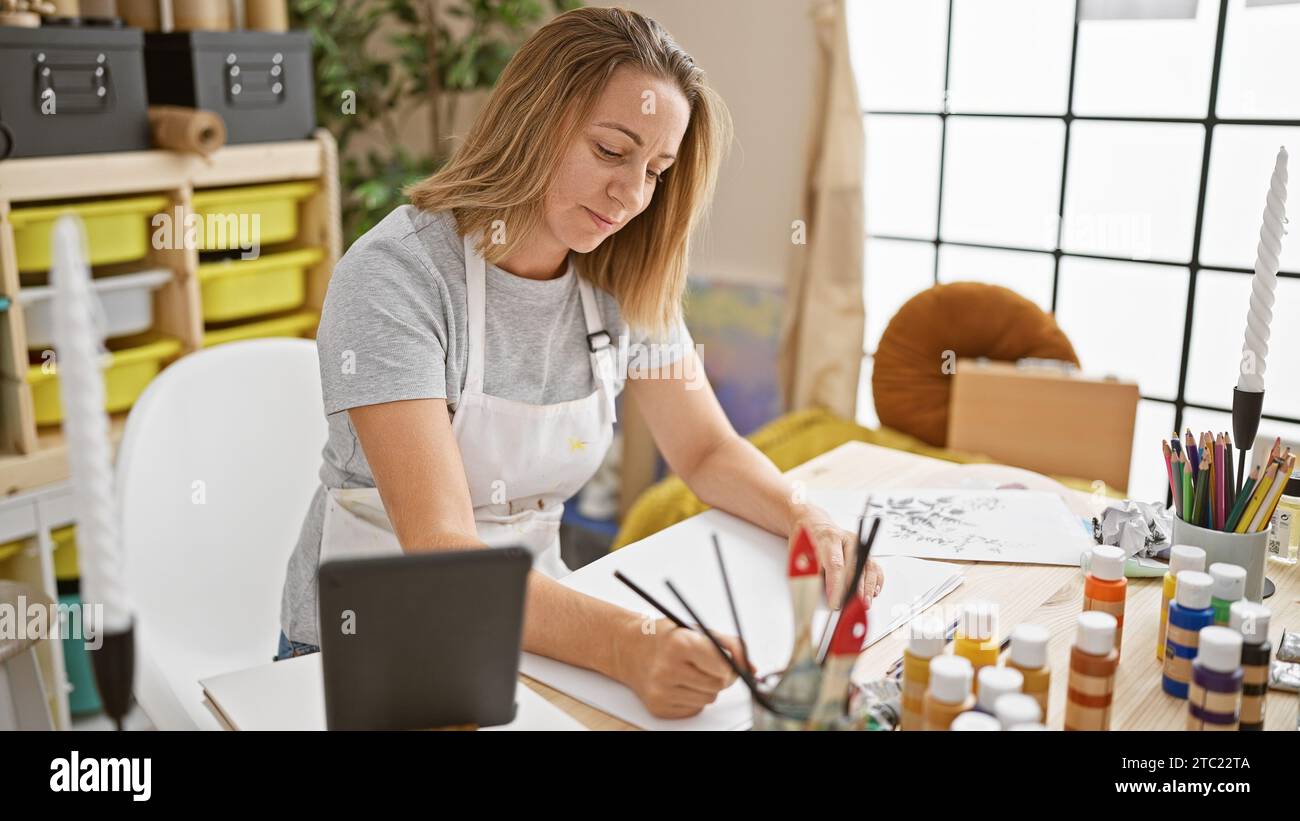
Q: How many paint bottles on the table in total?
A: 15